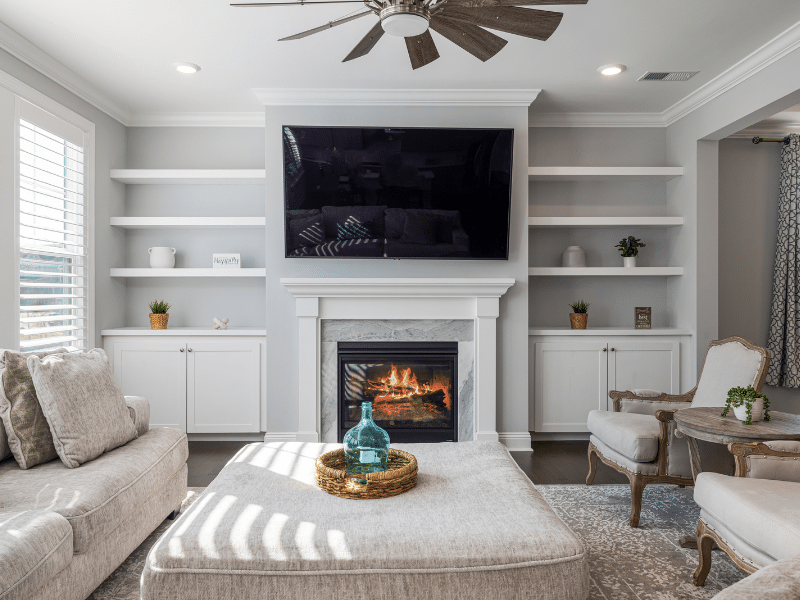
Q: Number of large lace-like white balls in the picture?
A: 0